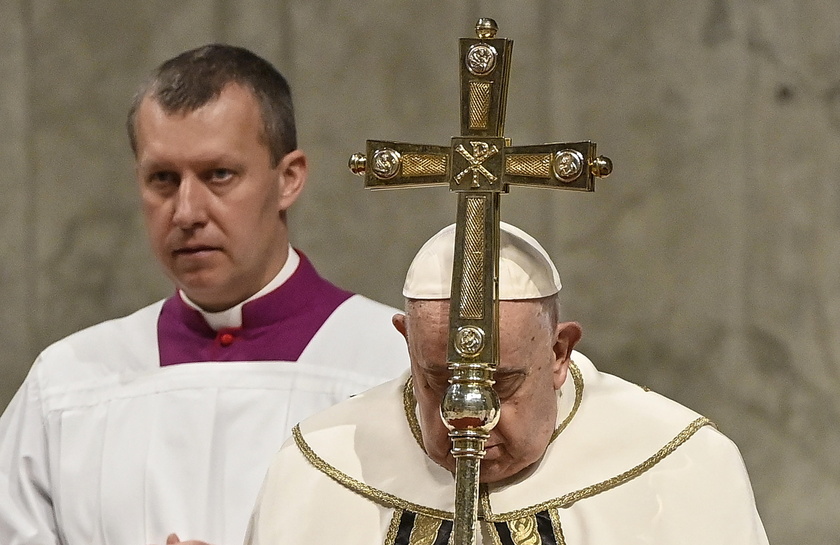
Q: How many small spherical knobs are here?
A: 3